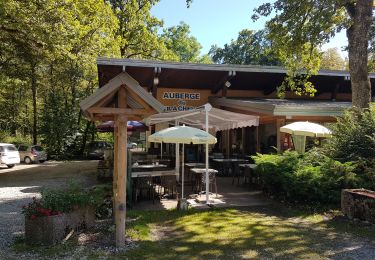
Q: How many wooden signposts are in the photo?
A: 1